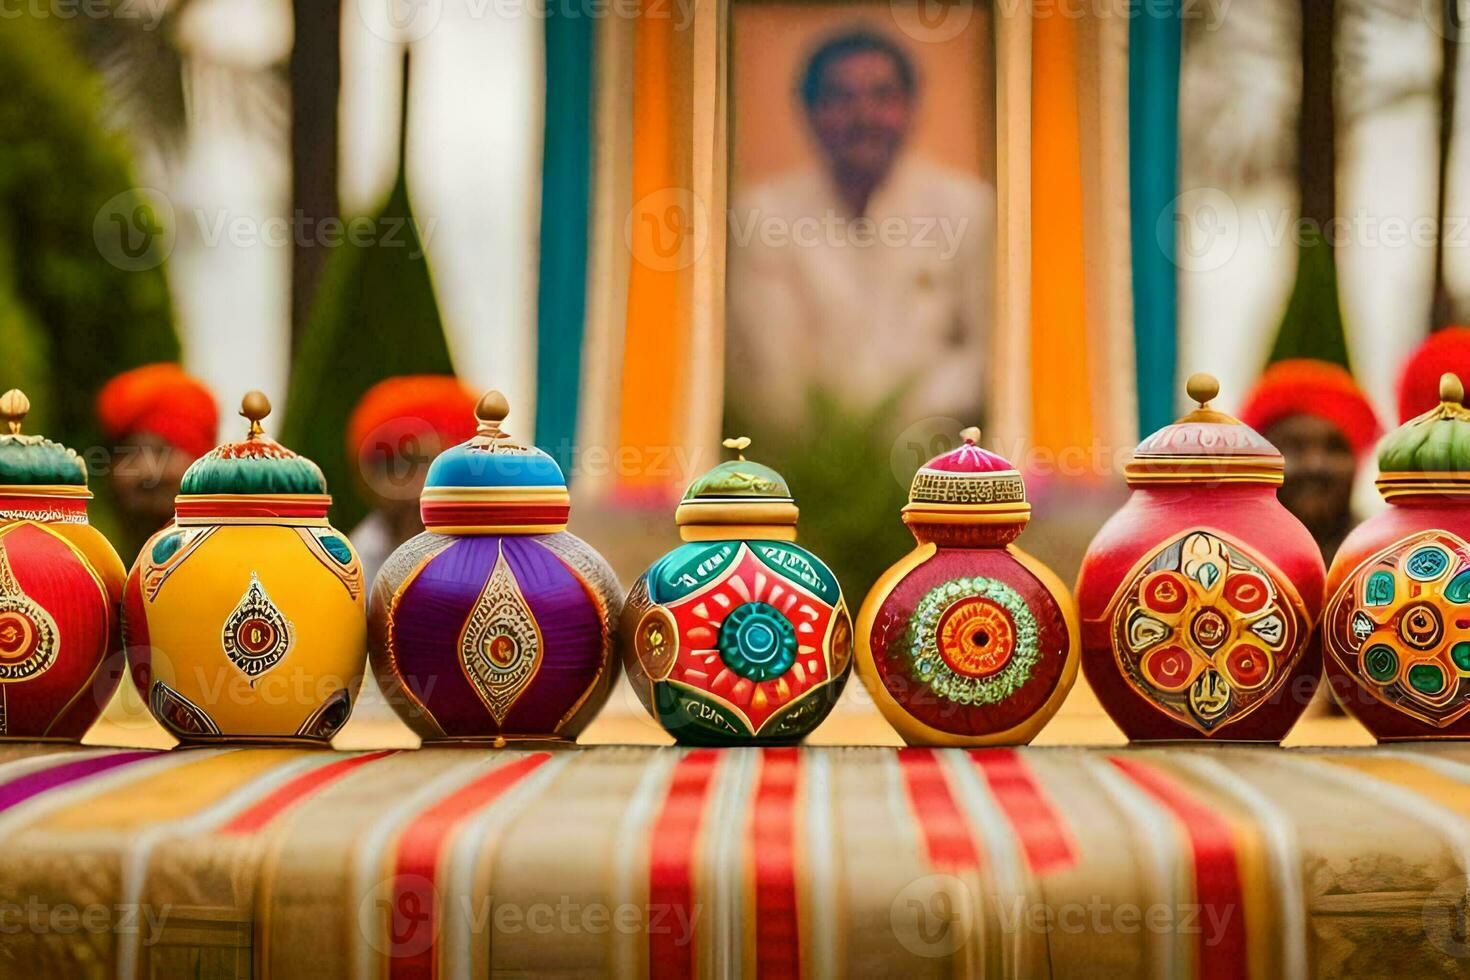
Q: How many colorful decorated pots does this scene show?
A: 7